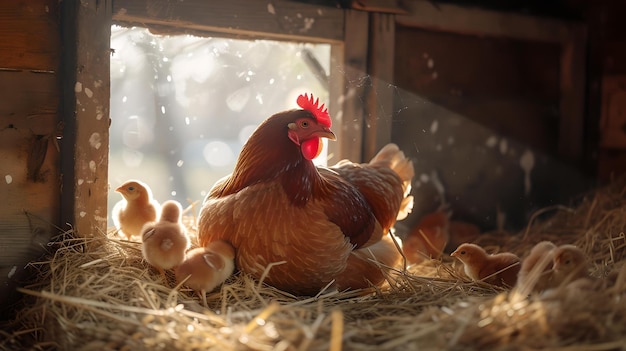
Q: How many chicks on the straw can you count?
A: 6